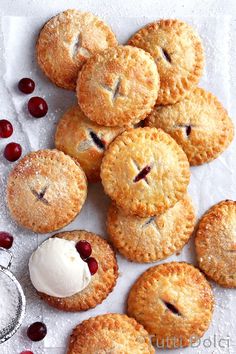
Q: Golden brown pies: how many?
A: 12